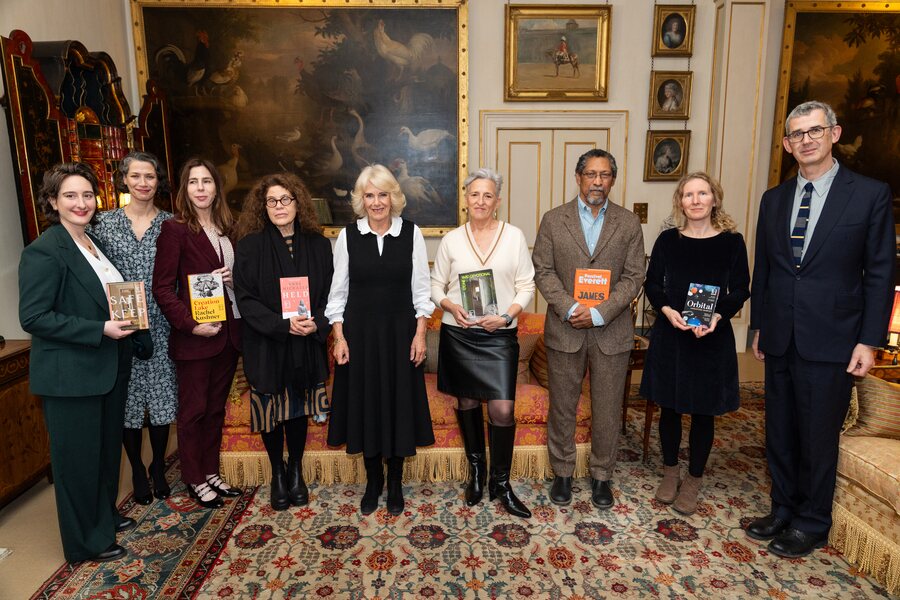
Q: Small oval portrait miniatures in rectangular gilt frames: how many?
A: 3